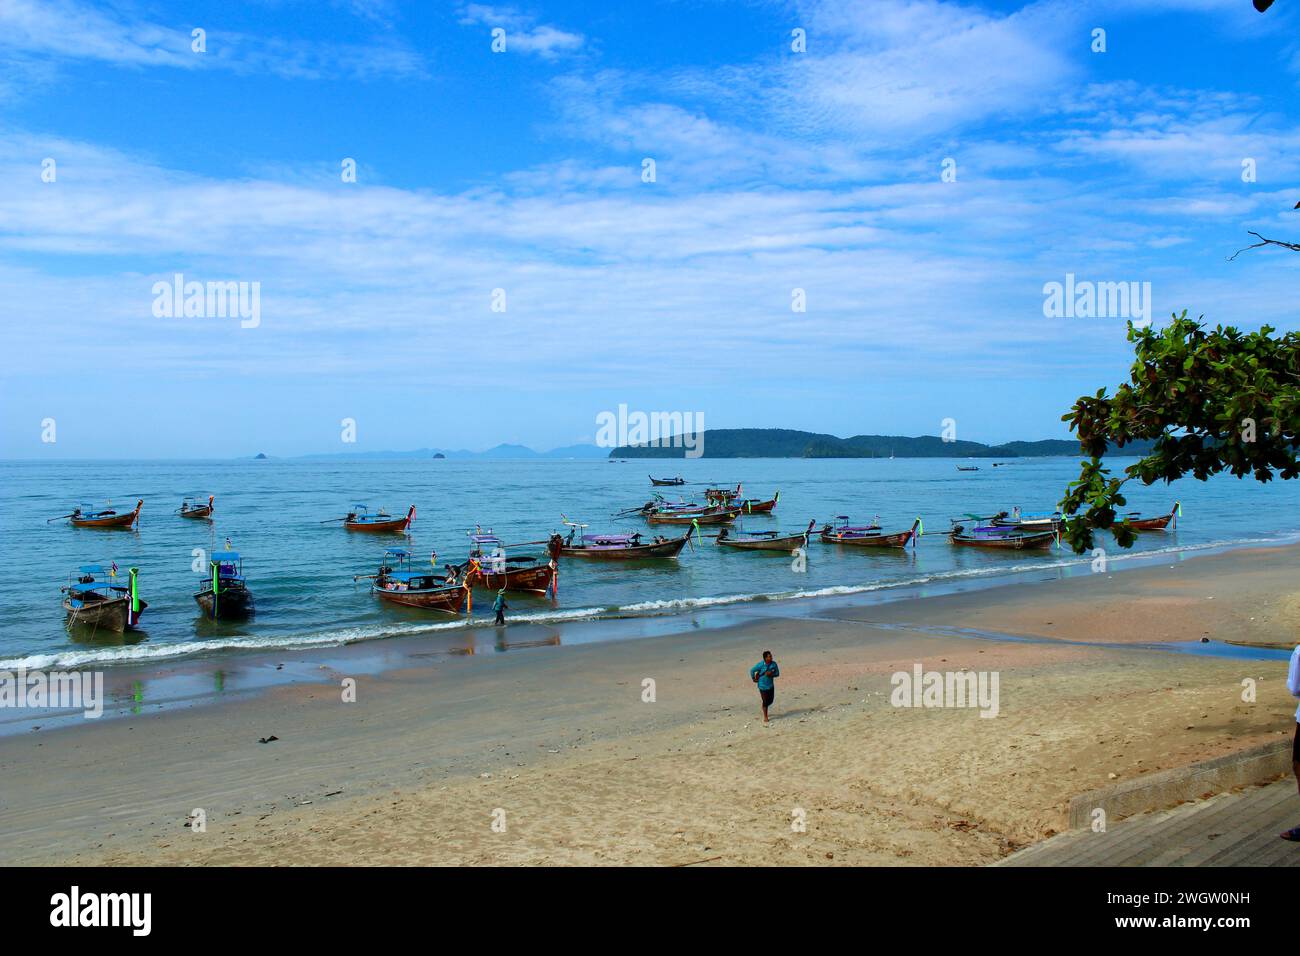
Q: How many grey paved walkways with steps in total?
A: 1